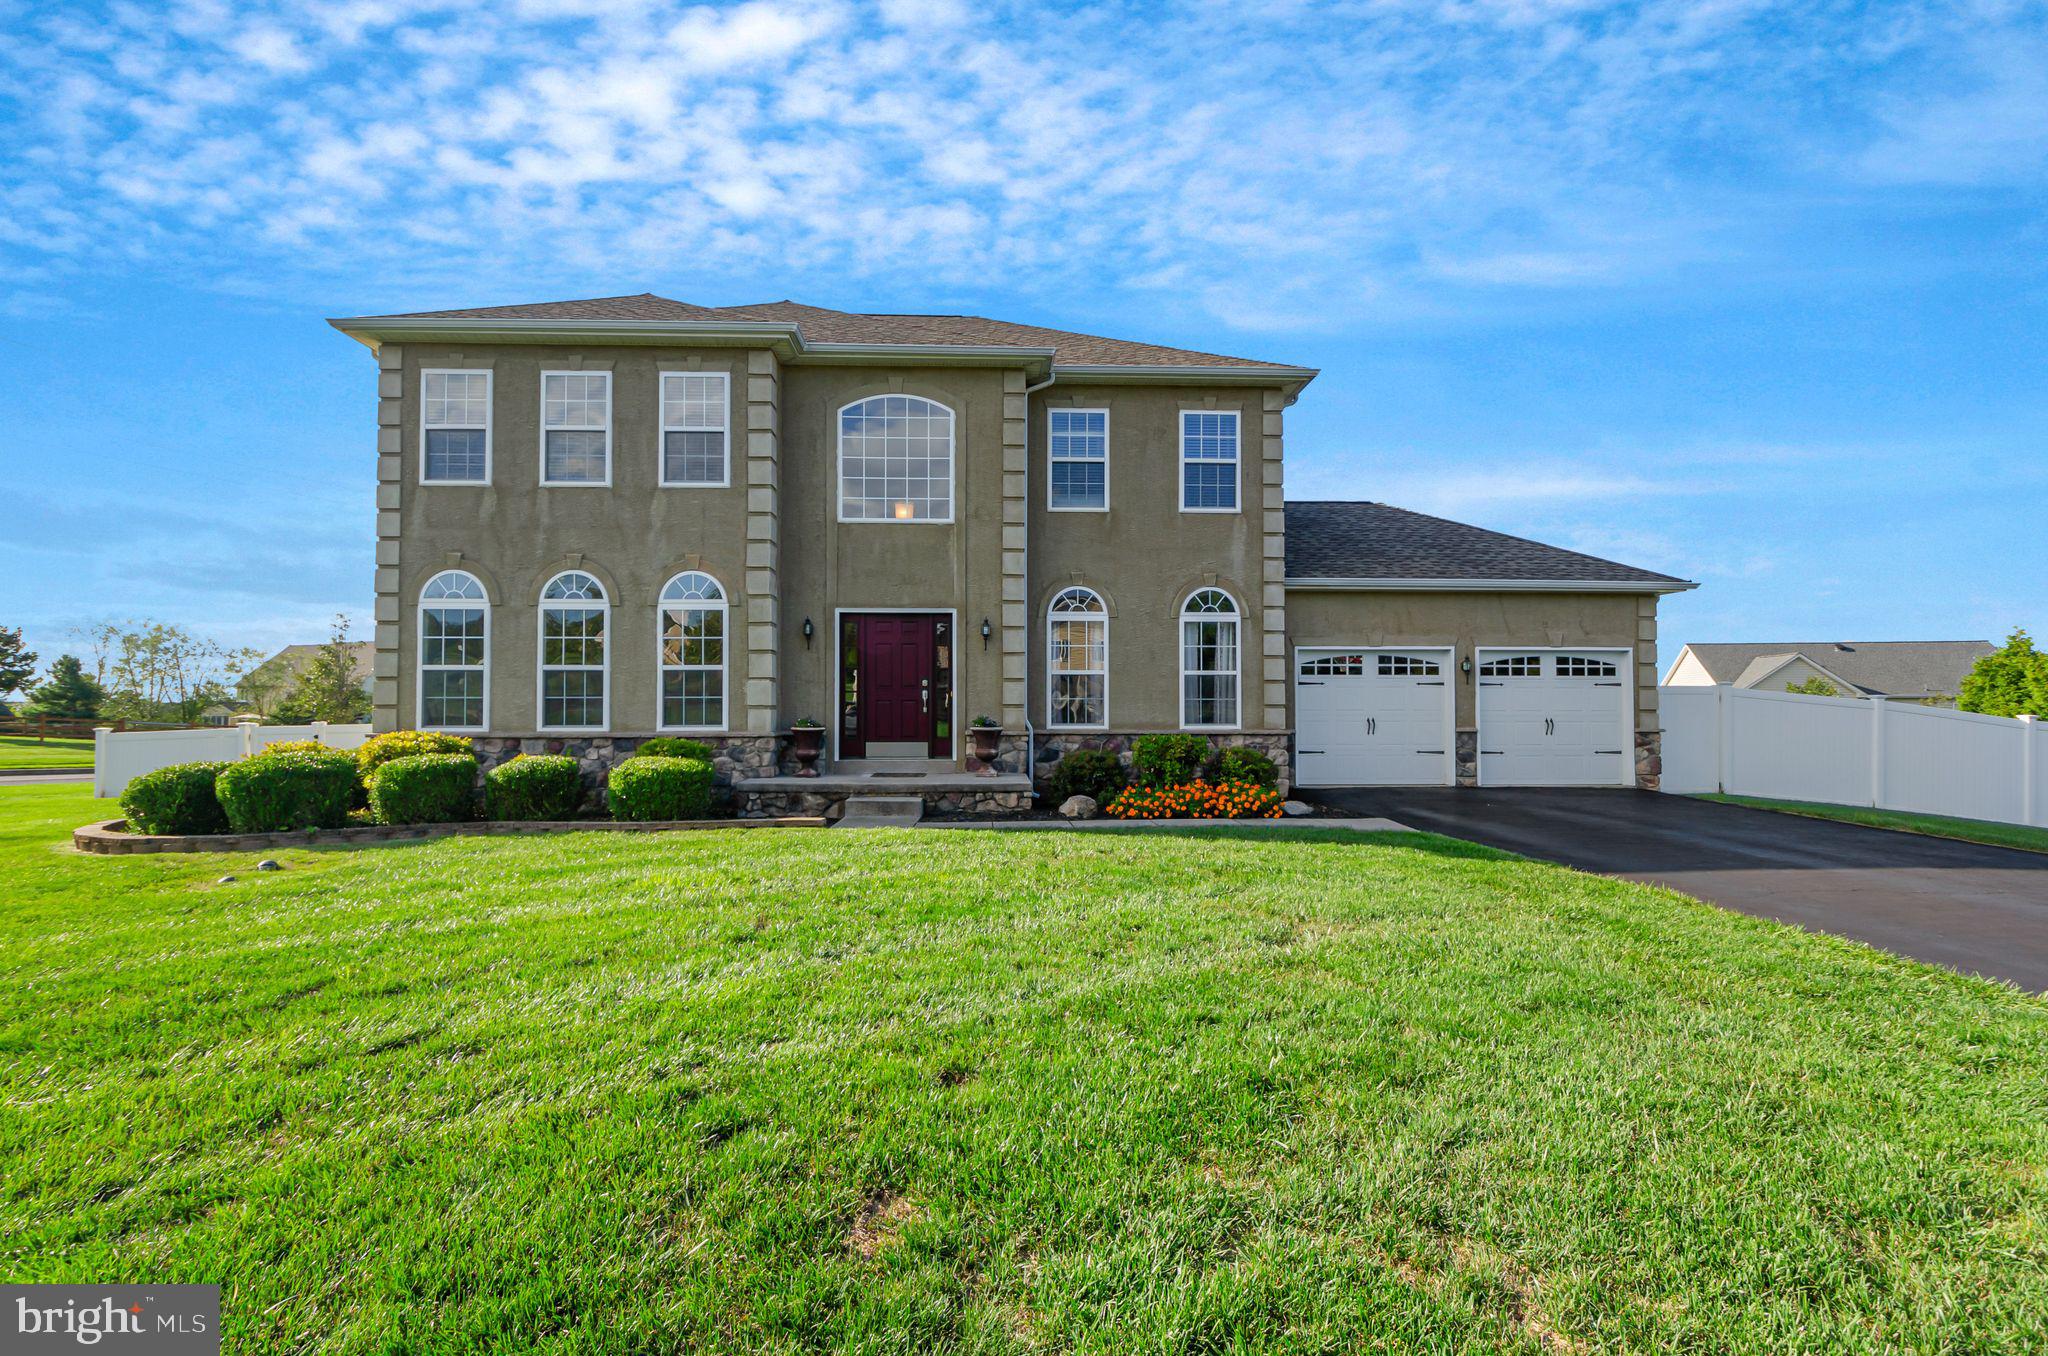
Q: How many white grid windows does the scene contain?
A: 11